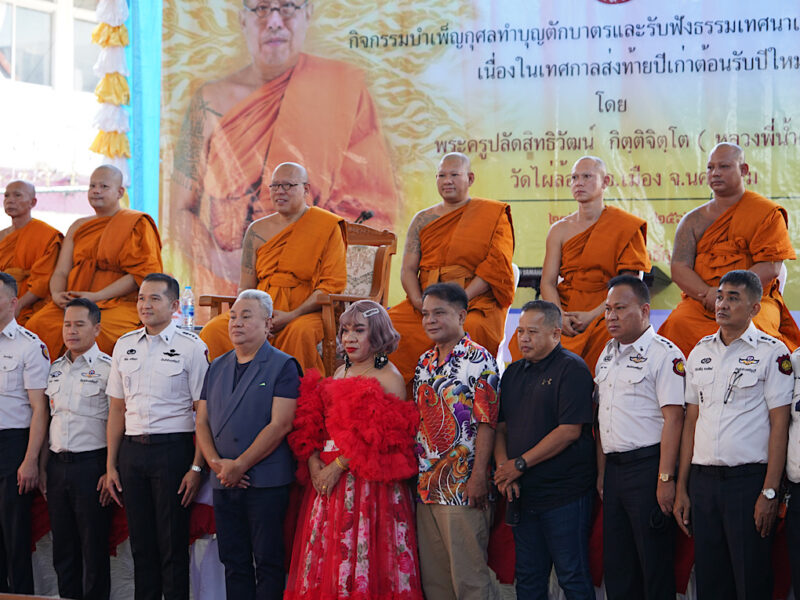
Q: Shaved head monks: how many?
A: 6